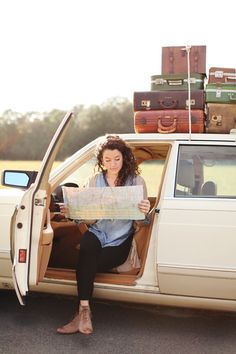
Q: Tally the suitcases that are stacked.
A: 7